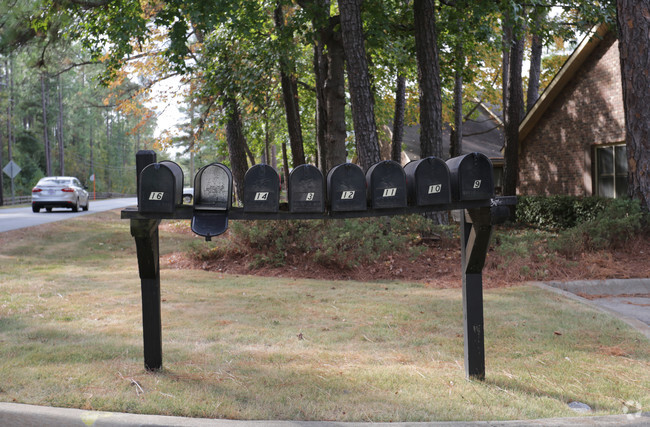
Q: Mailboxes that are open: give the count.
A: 1